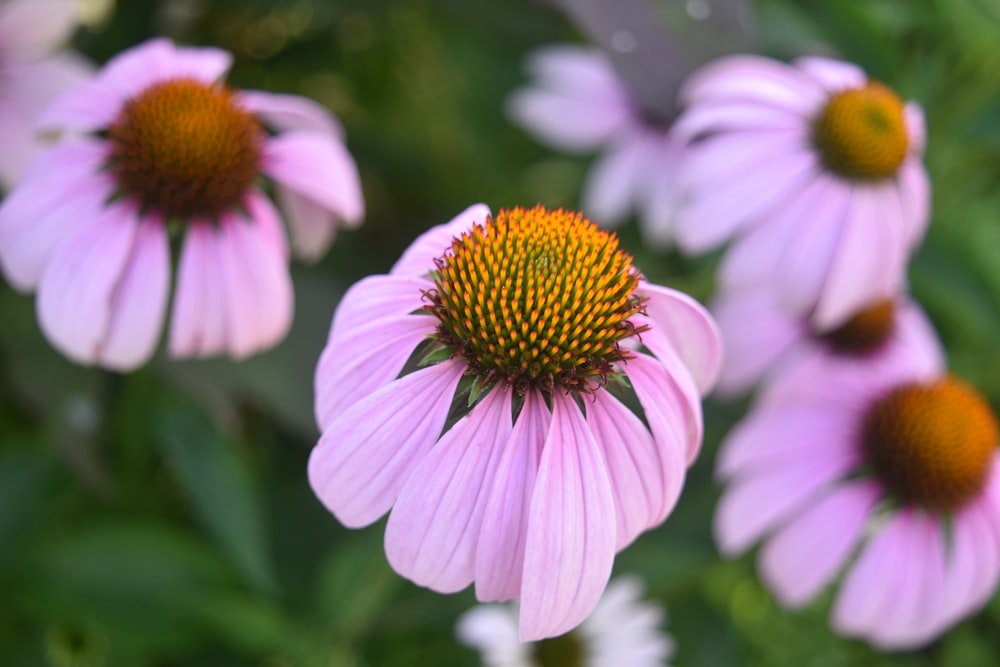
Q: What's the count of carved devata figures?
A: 0